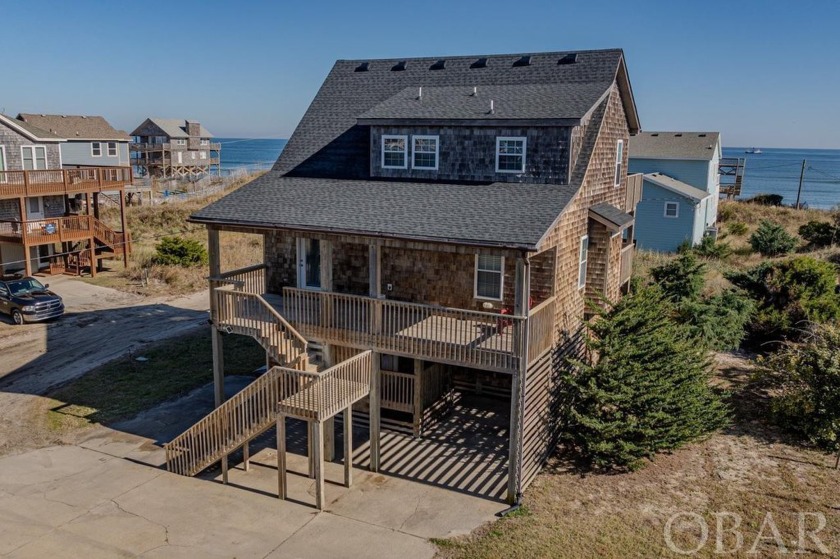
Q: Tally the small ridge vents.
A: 6